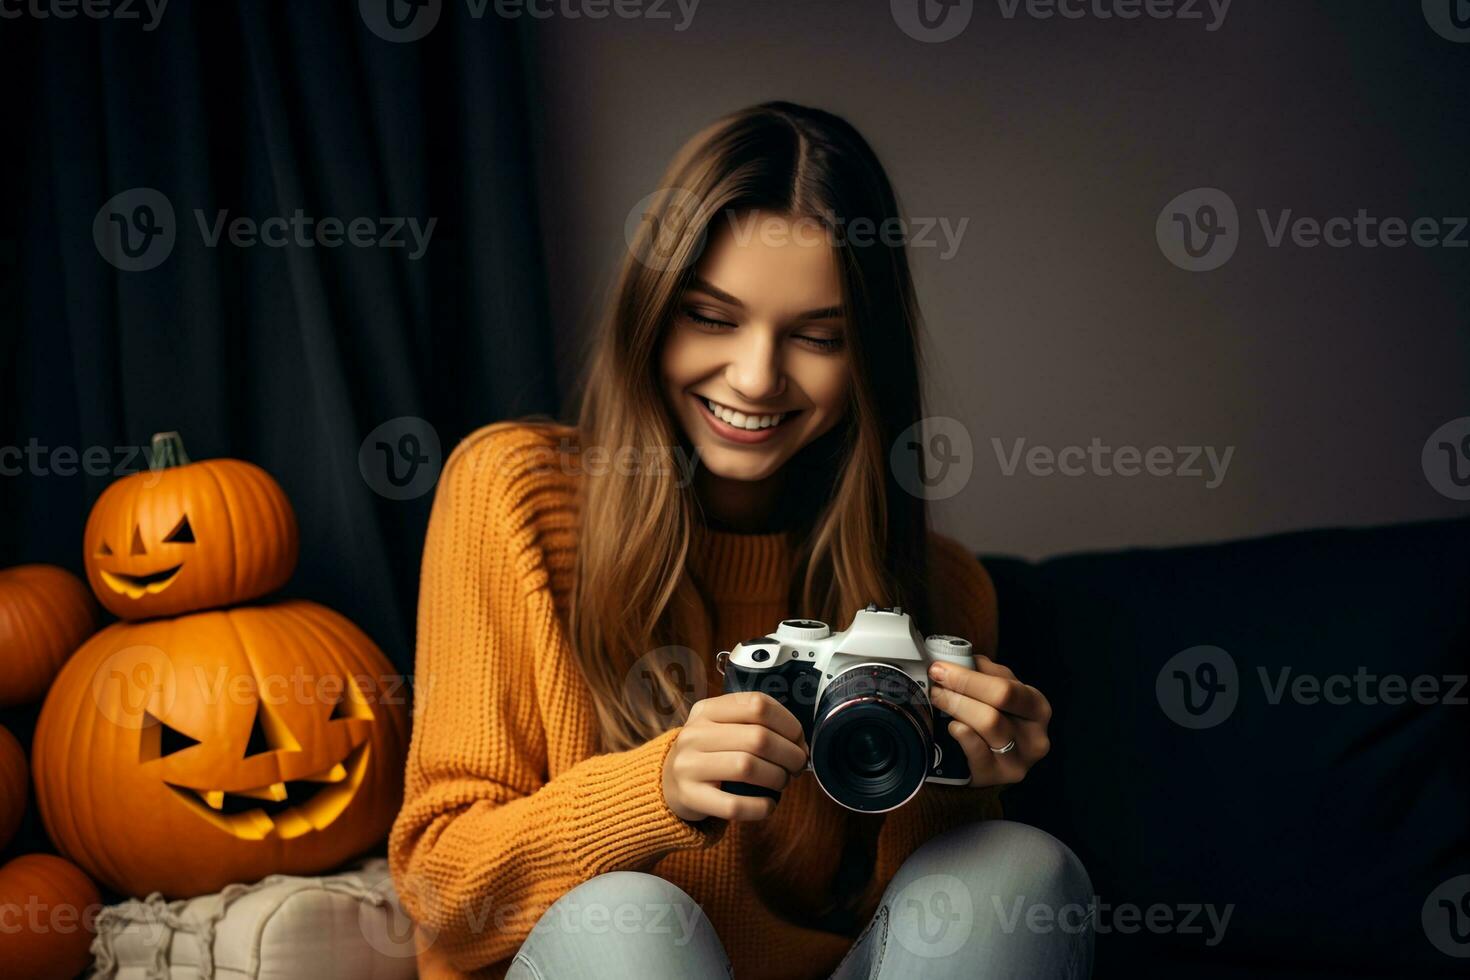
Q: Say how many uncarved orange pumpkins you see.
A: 3